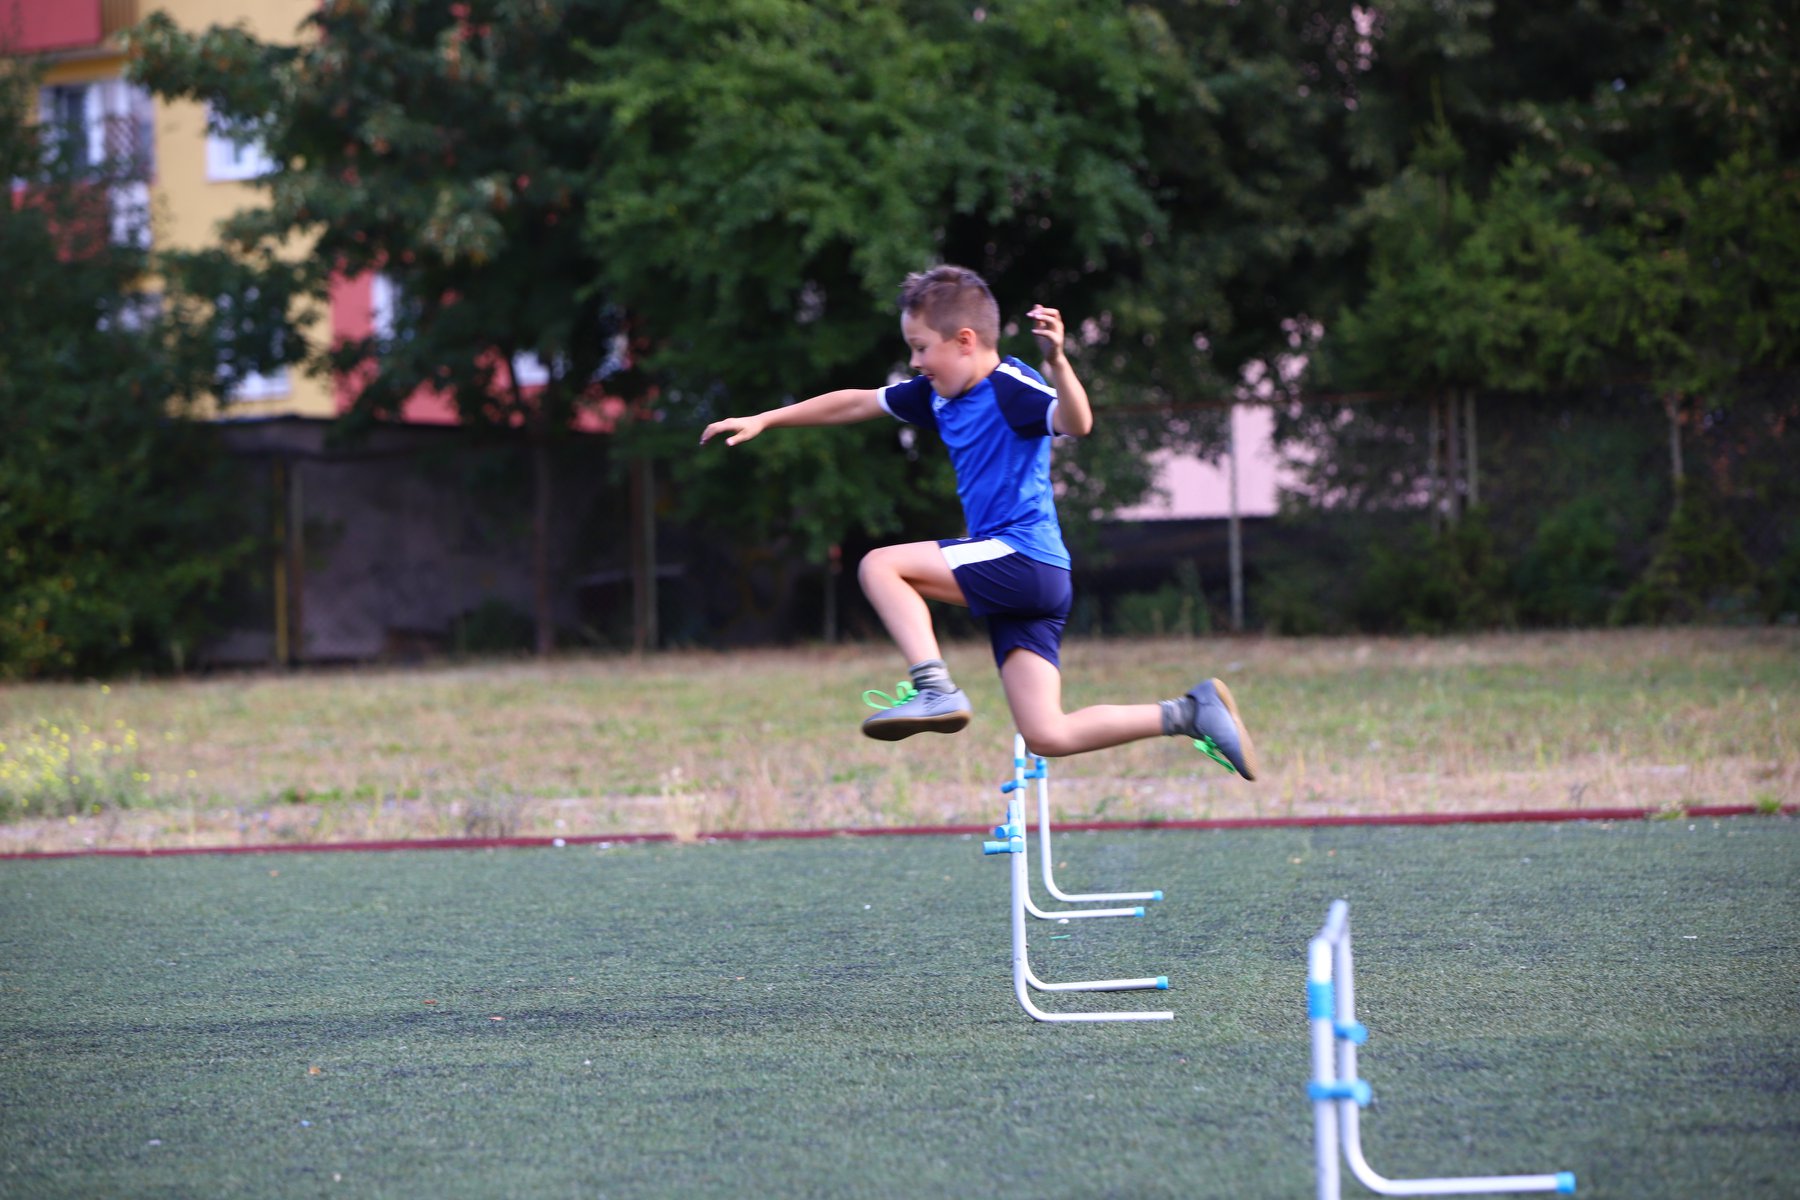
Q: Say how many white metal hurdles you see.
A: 3